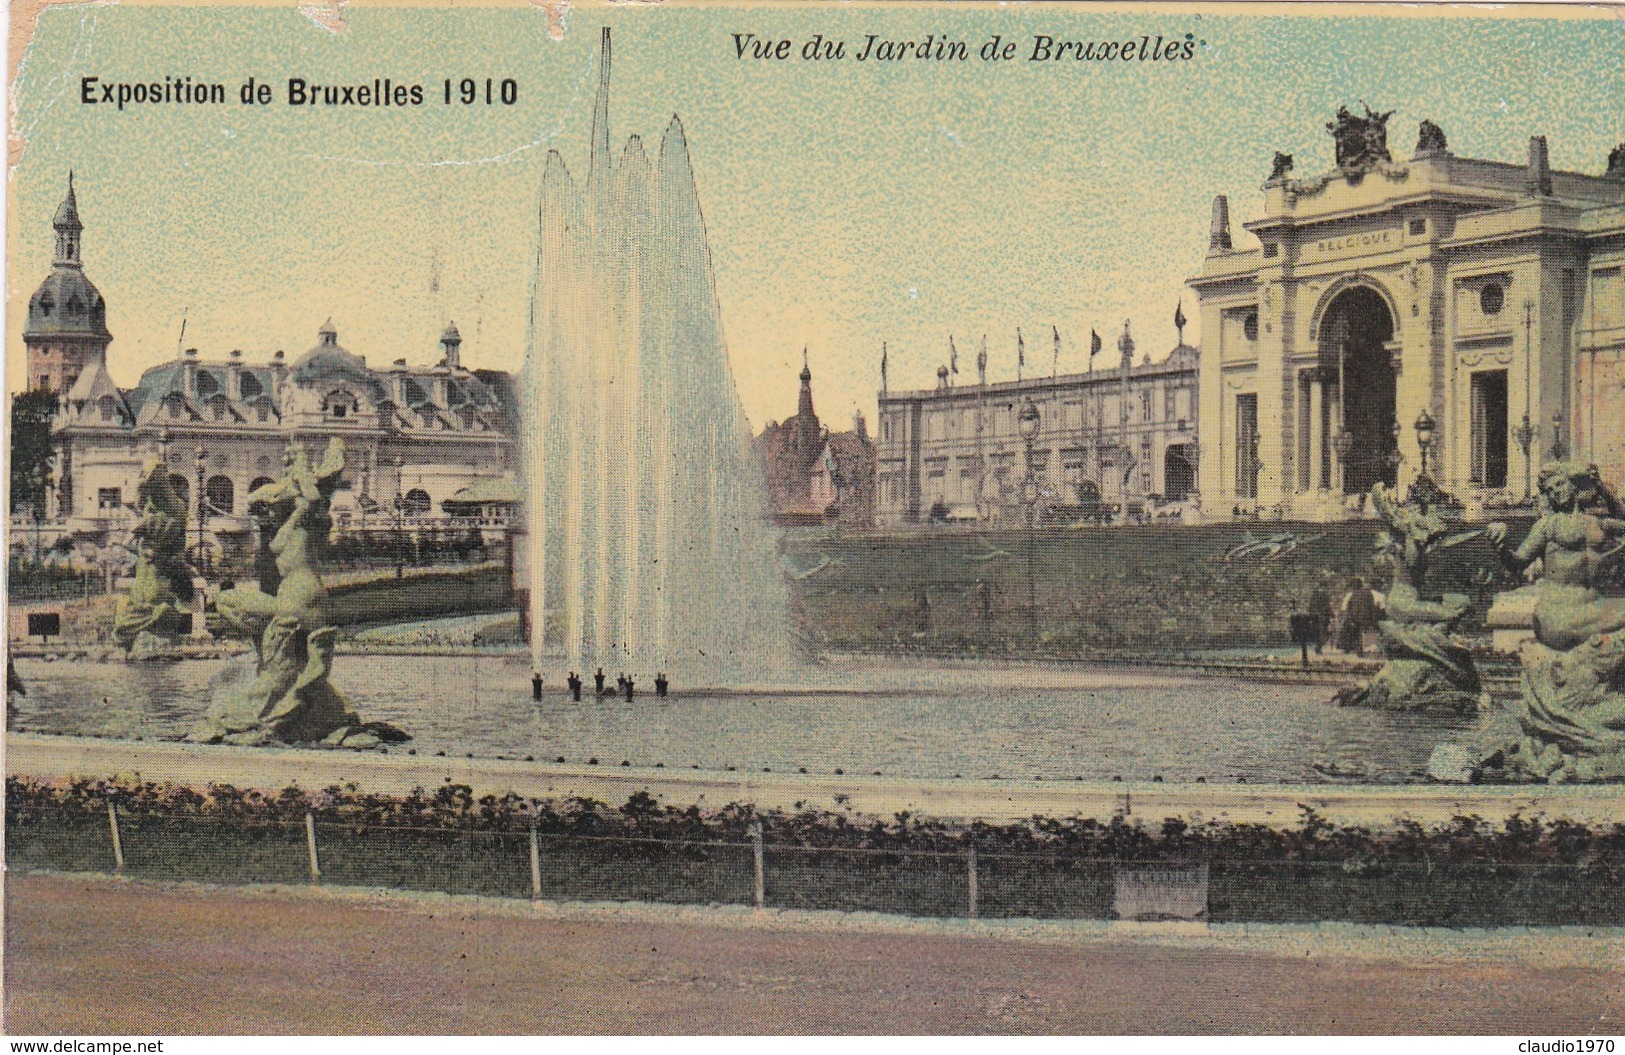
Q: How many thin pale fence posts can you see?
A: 5